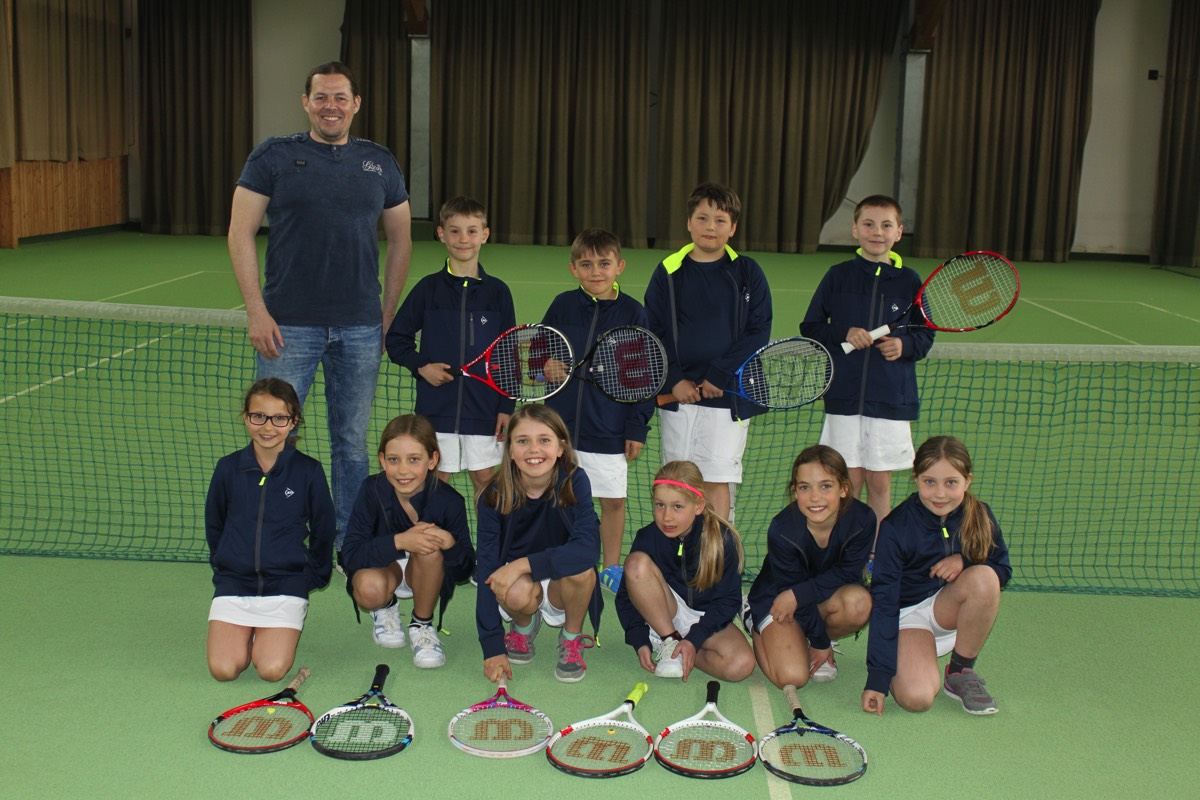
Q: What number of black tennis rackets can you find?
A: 1